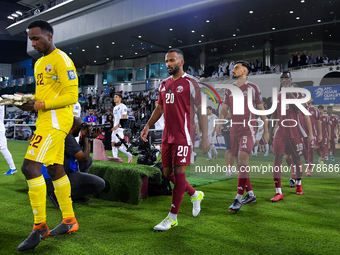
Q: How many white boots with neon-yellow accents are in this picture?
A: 2